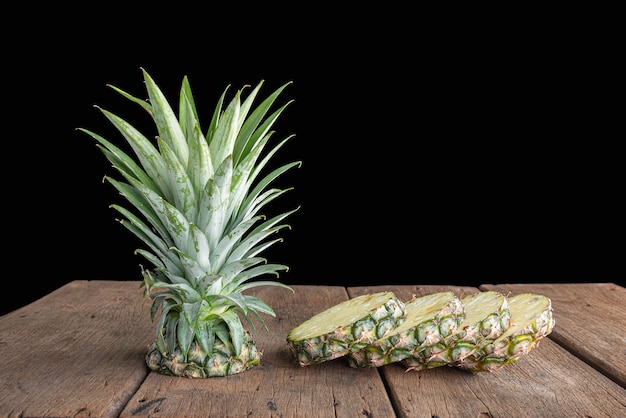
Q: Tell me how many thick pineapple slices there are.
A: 4